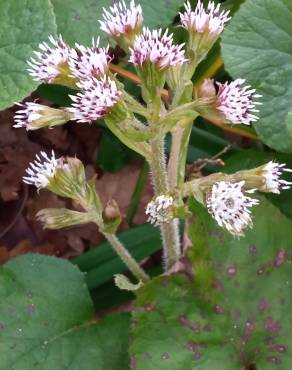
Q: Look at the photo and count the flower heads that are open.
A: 12